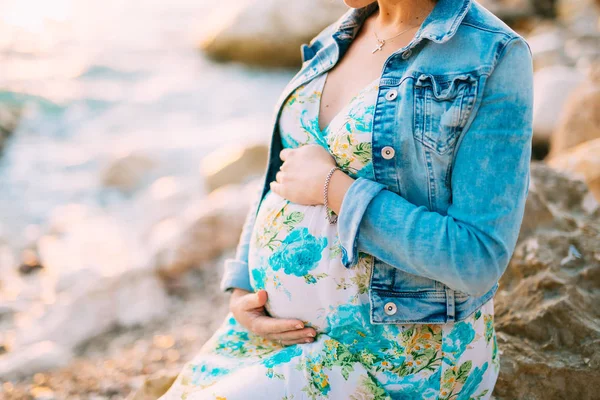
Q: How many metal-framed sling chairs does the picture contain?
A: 0